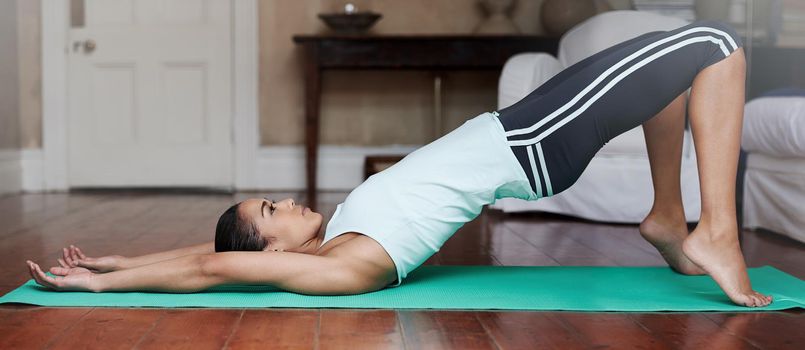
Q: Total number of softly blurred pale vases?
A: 2